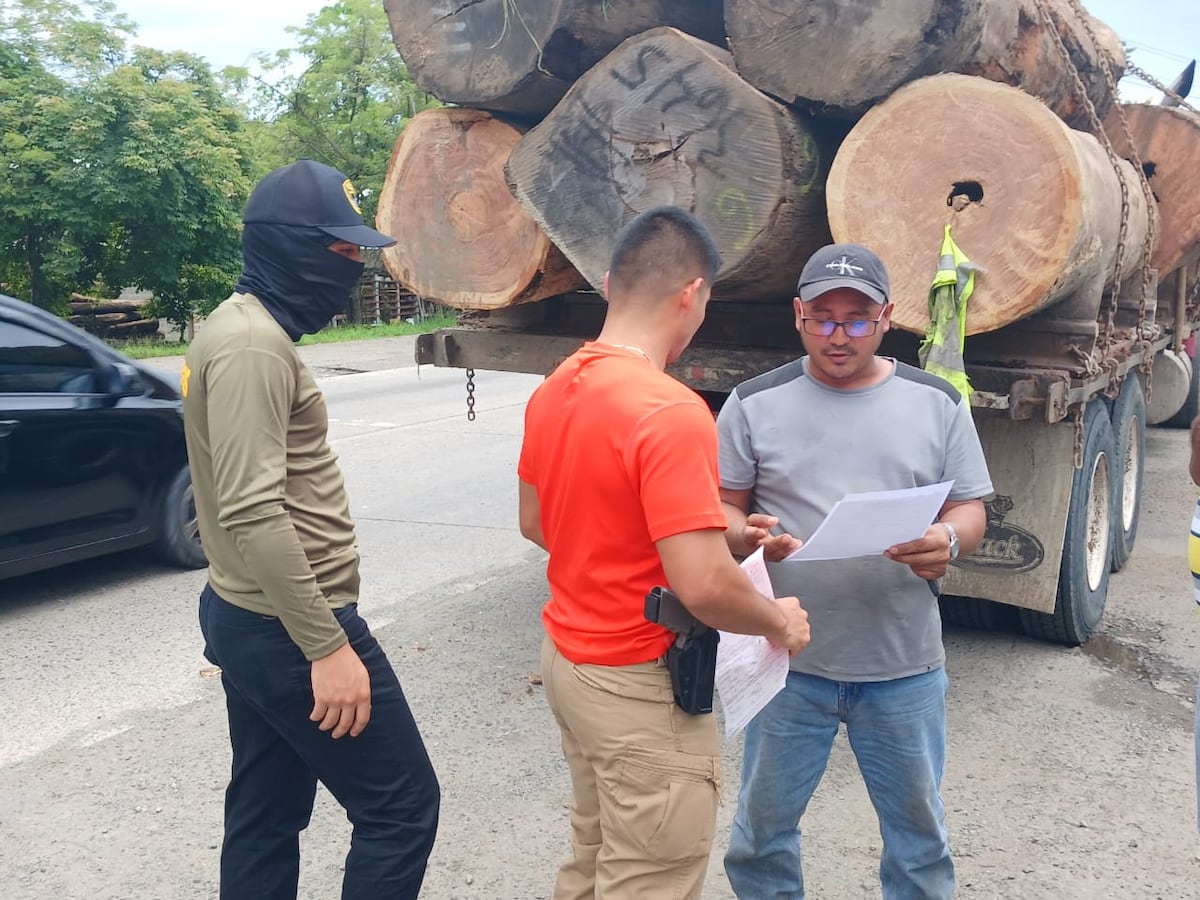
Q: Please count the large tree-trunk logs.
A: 6